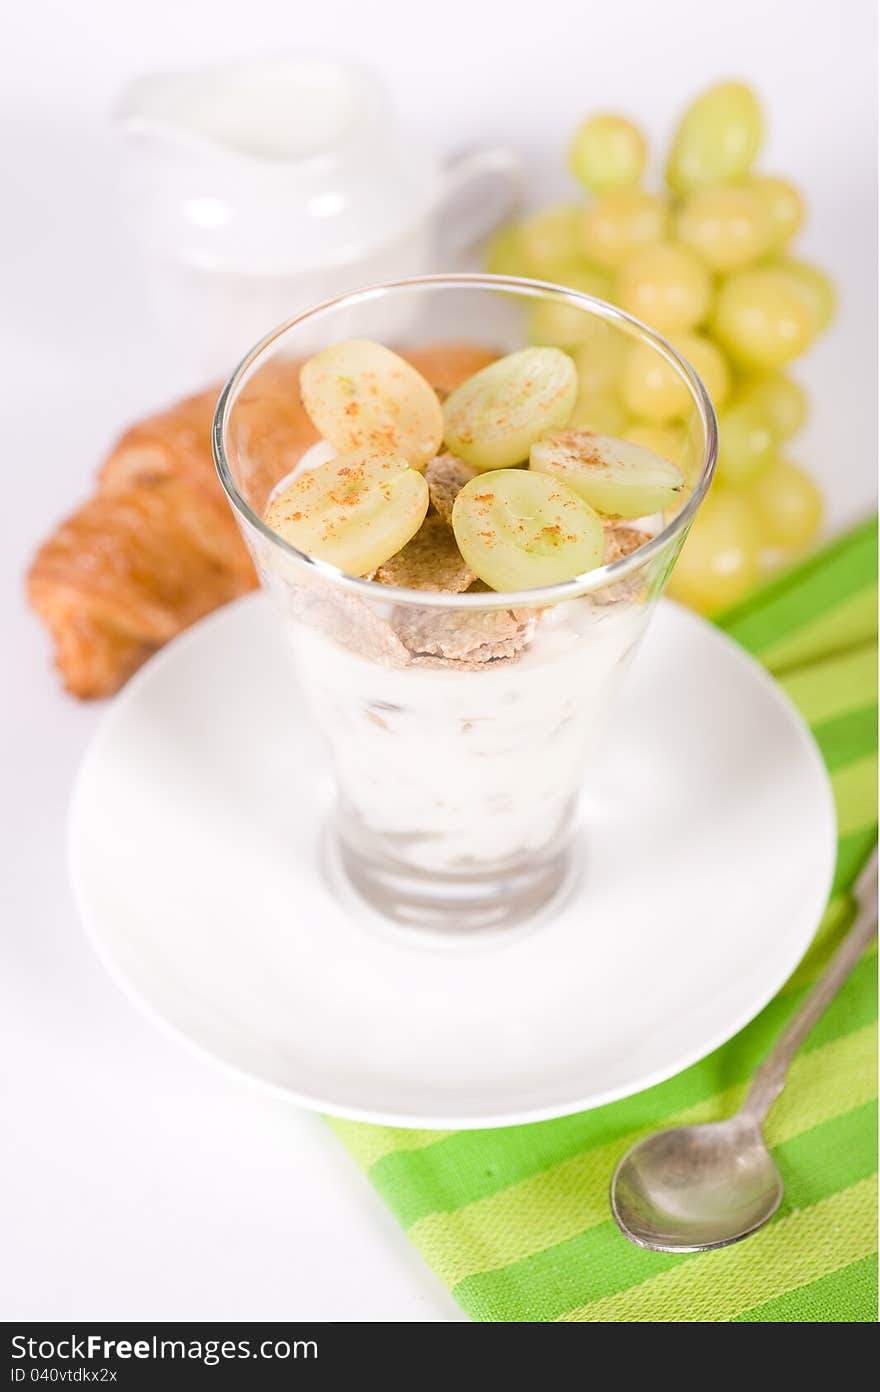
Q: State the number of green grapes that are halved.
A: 5